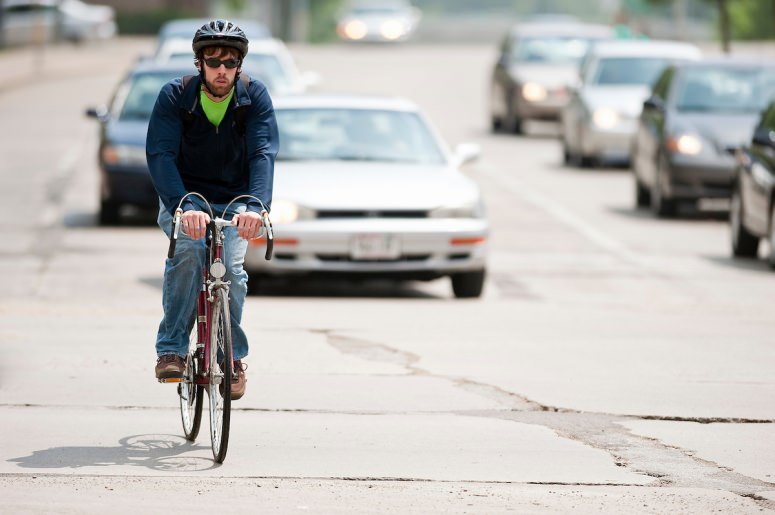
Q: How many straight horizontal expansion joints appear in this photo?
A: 2